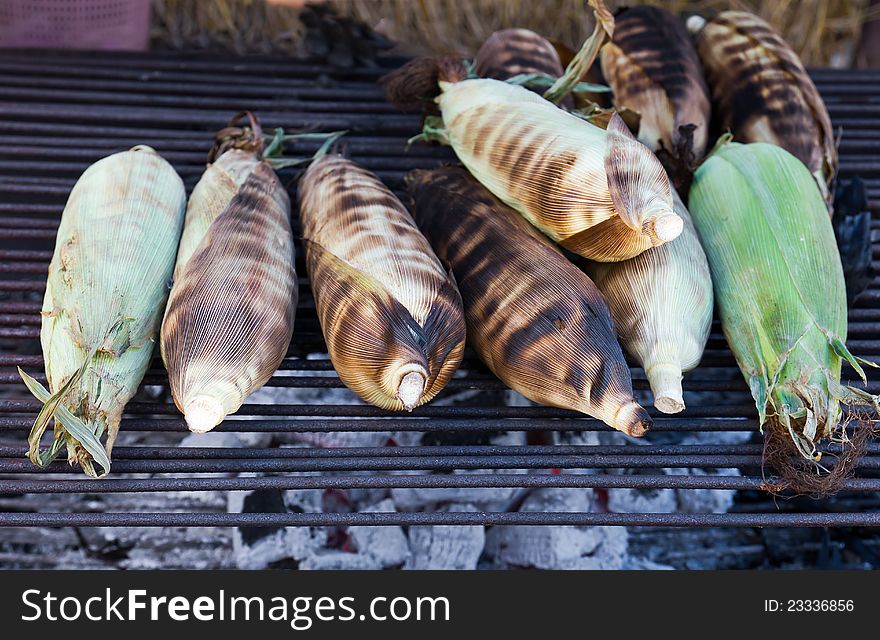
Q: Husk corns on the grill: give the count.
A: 10